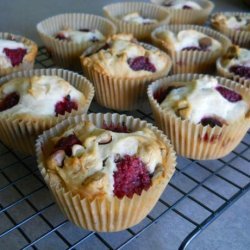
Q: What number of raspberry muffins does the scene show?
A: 11